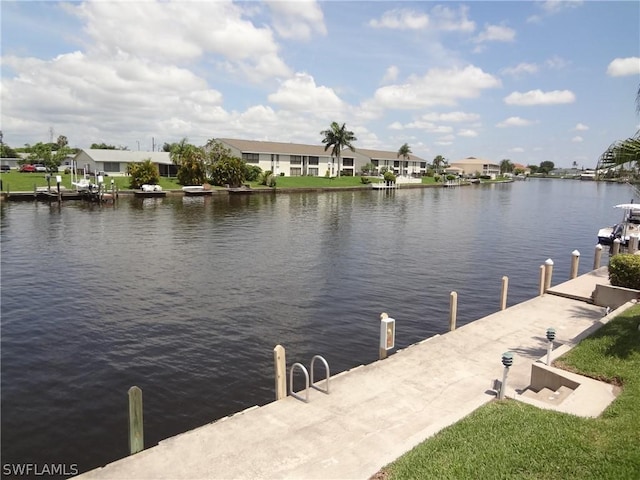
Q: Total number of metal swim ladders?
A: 1